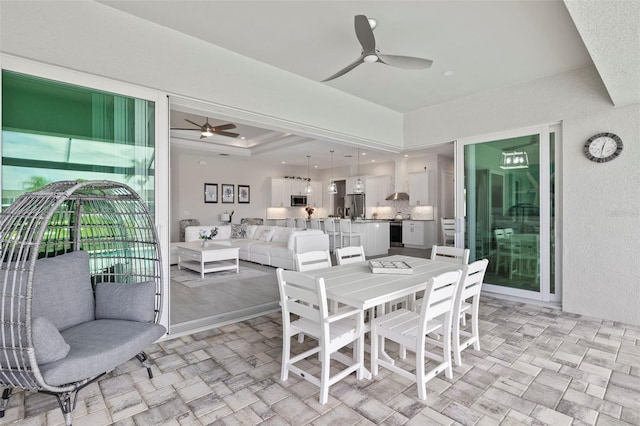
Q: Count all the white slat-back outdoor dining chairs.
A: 6